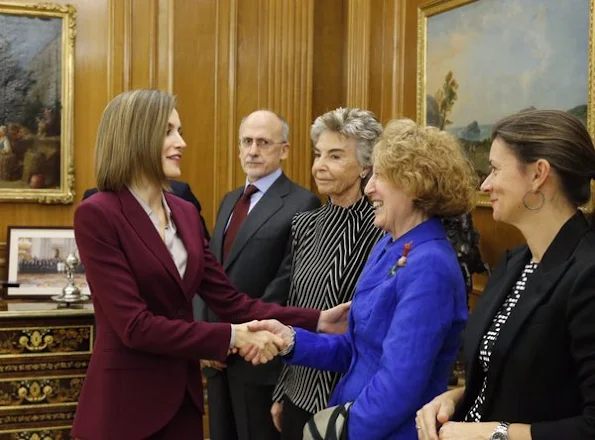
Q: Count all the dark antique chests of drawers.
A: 1